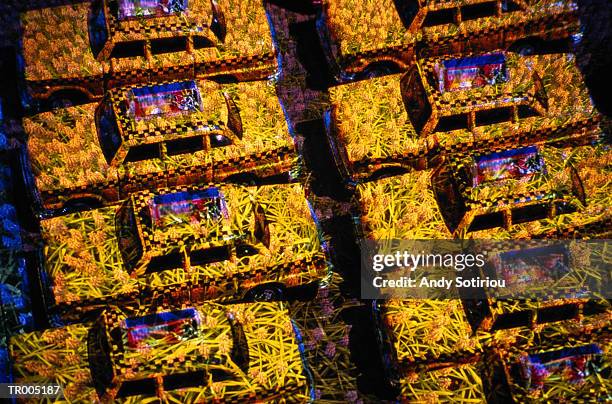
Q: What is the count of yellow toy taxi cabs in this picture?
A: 9